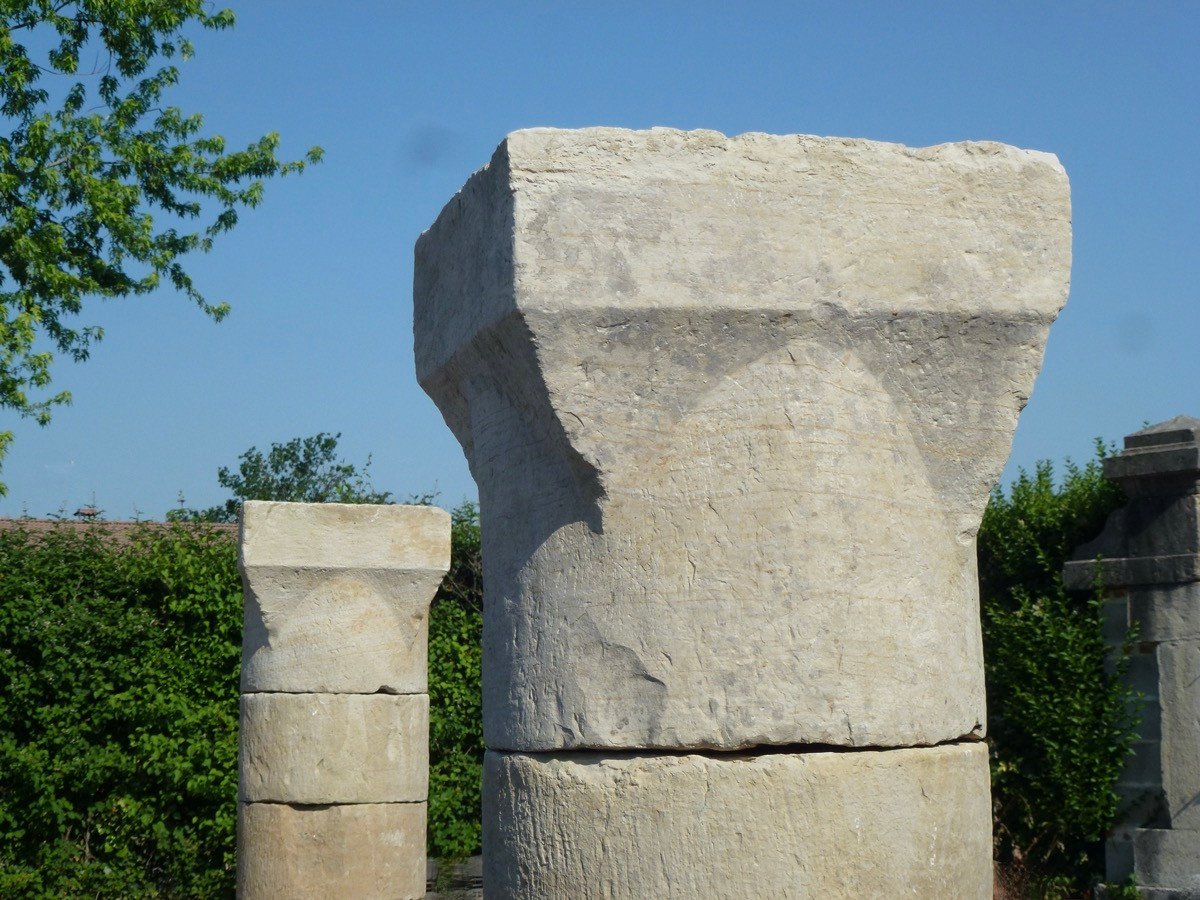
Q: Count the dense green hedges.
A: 2